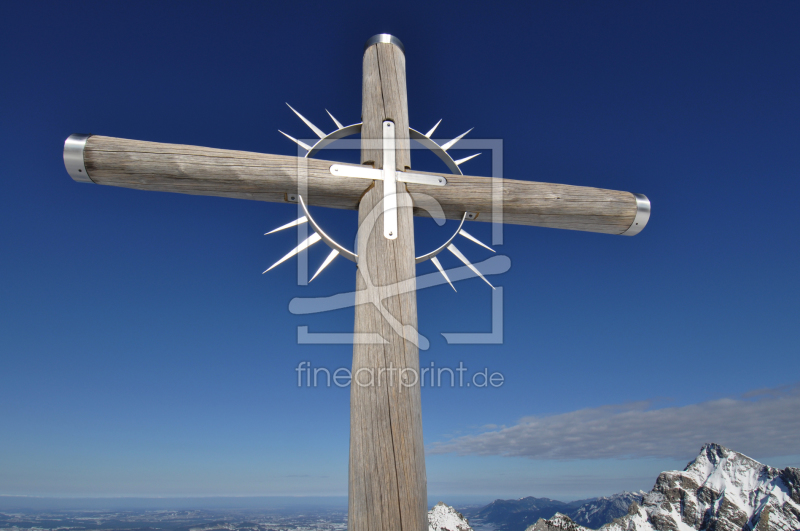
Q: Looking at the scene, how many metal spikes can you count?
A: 12